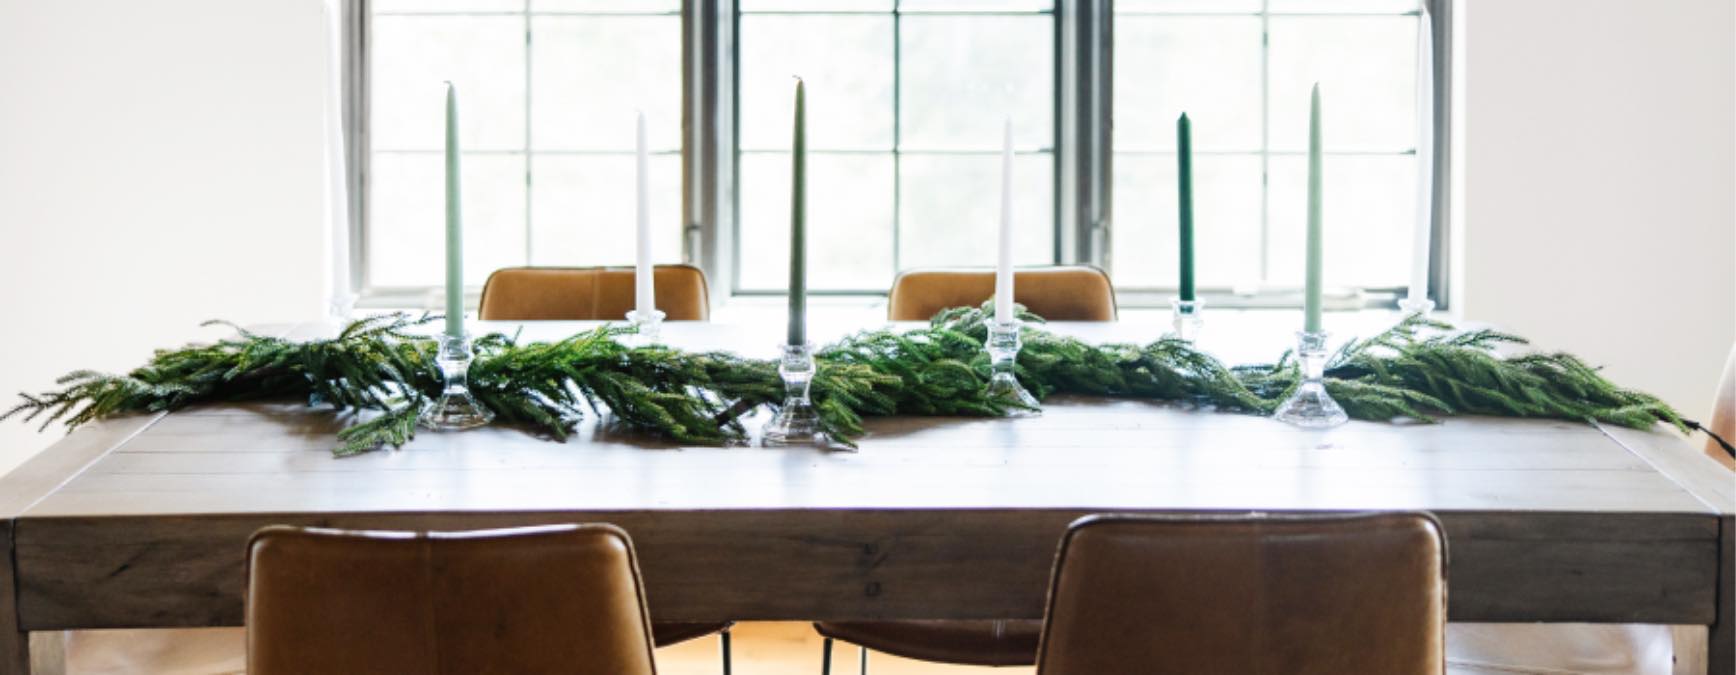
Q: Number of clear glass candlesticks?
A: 8